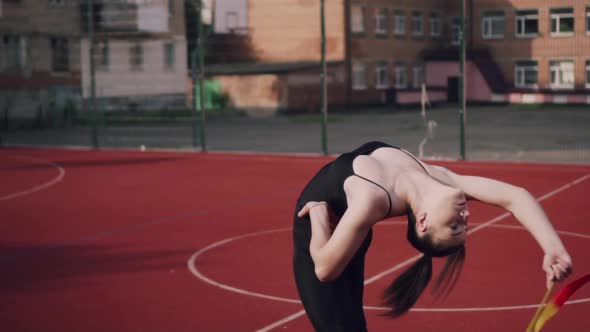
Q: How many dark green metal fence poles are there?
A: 4